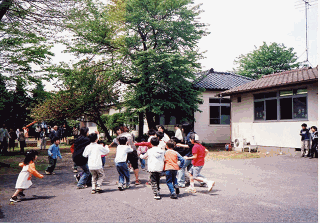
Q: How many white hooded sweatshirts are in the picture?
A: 1